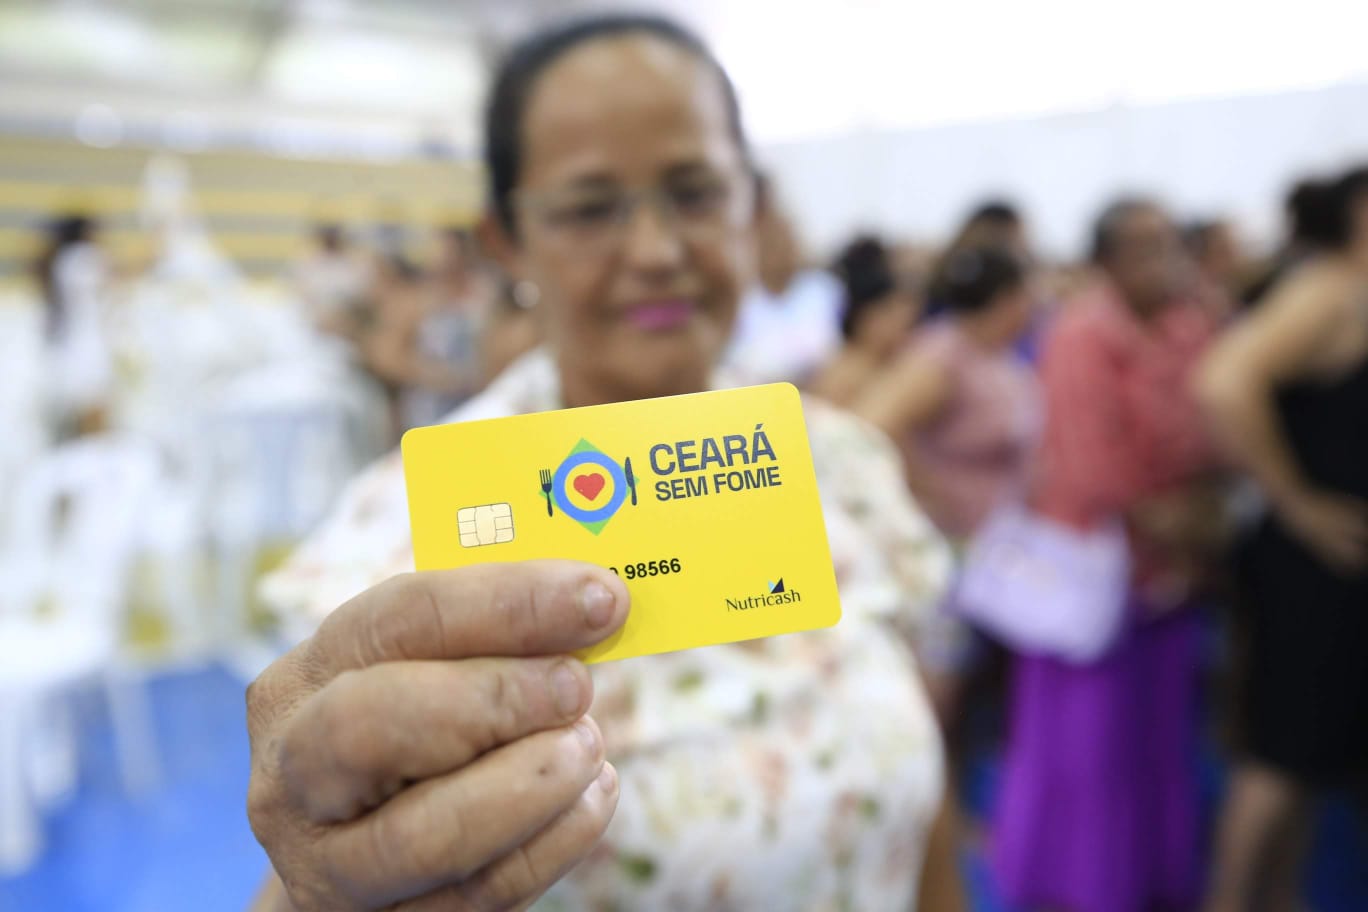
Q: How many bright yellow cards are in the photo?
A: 1